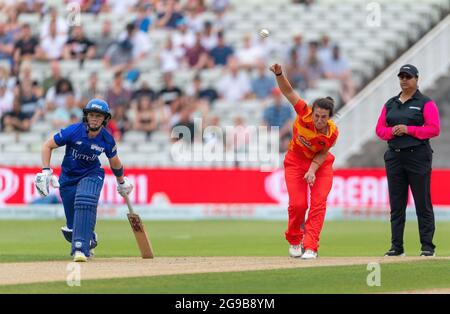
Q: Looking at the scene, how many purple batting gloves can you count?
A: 0